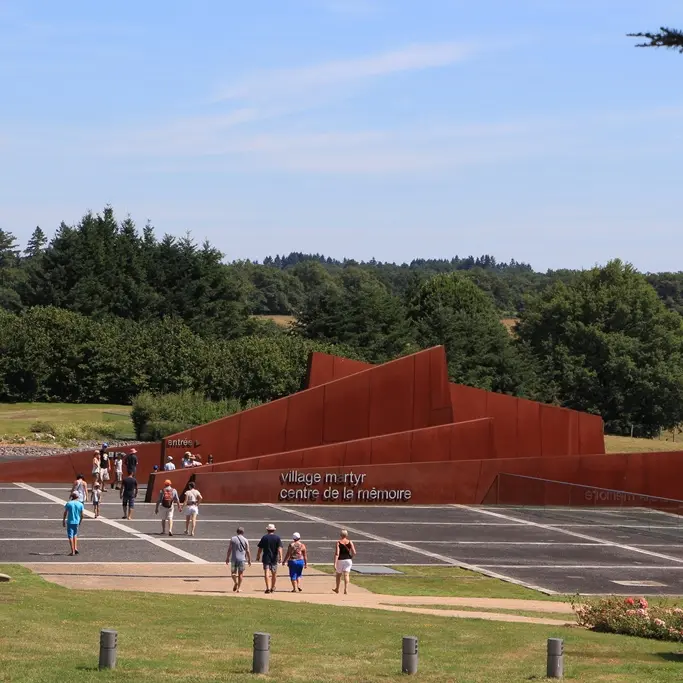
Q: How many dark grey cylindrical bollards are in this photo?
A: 4